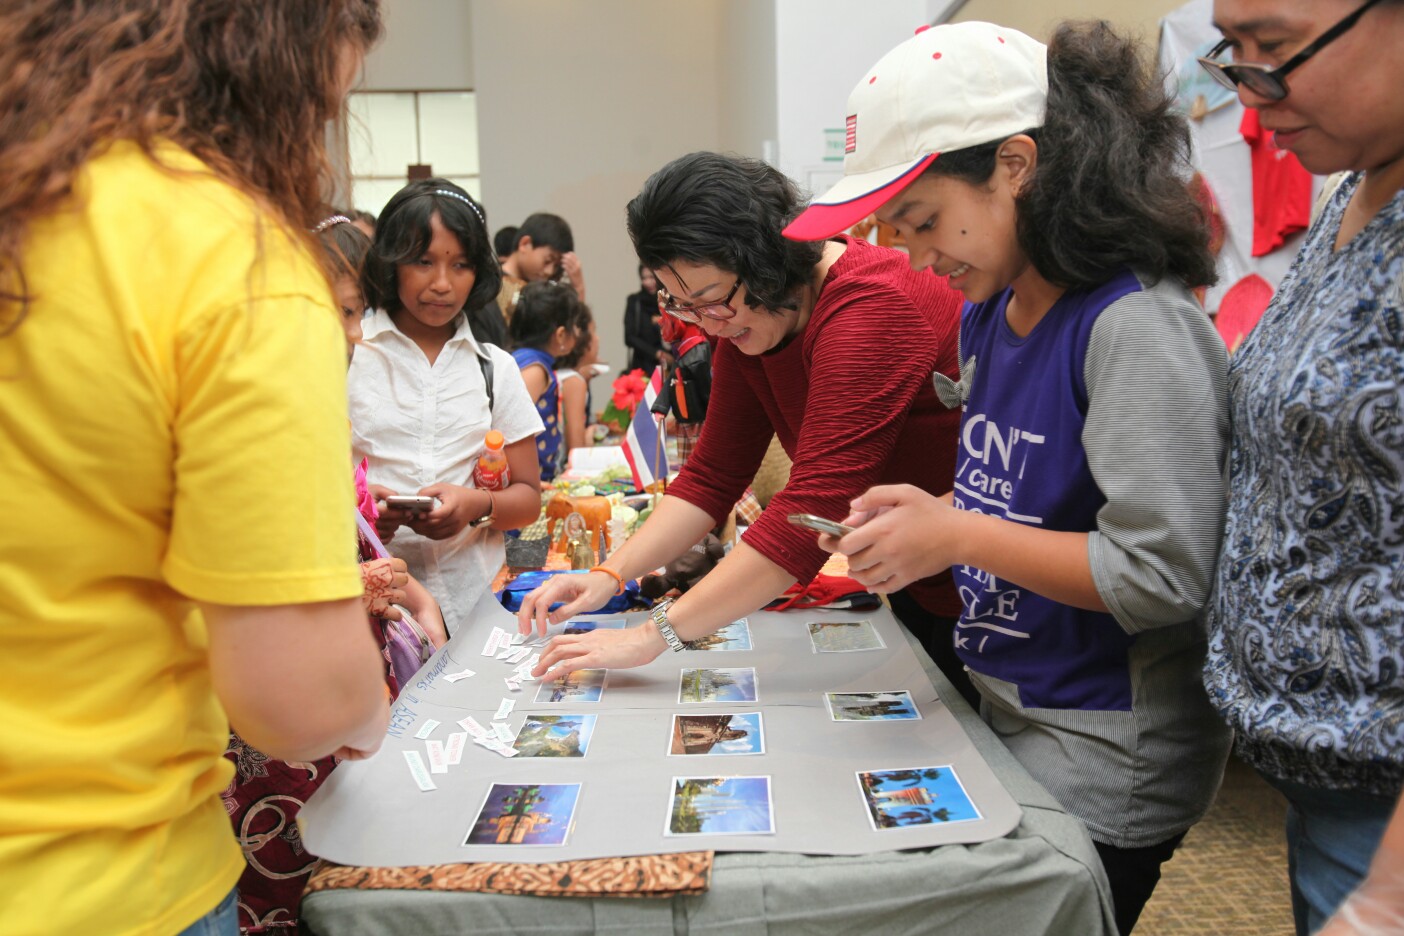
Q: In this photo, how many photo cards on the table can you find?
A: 11